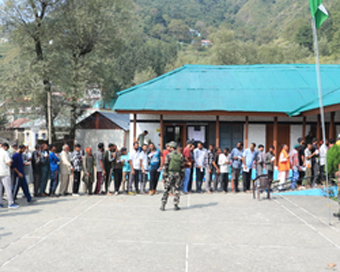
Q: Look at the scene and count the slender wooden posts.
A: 8